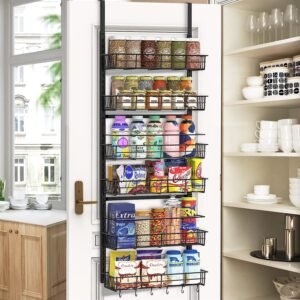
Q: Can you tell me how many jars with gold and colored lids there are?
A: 12